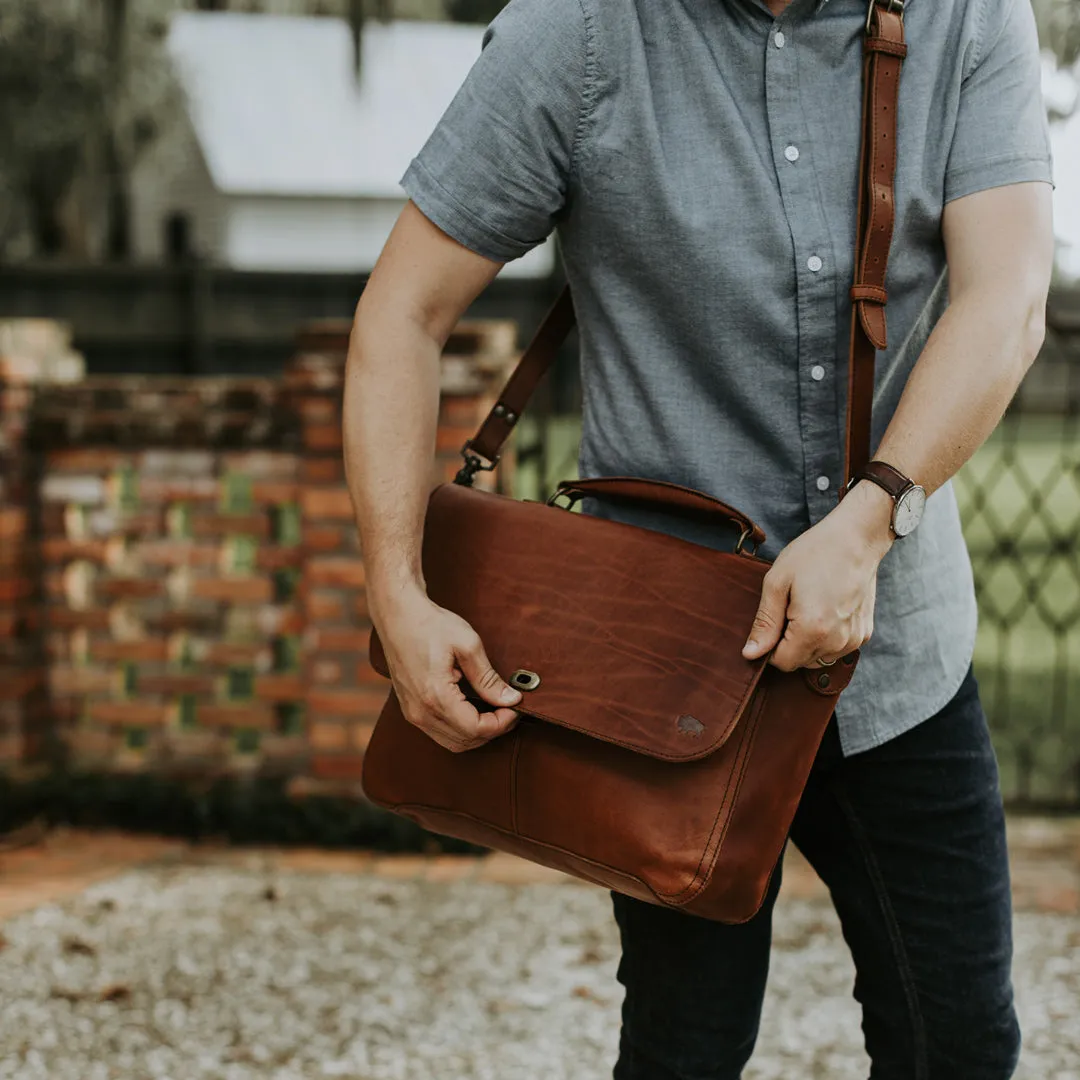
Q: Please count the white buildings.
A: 1